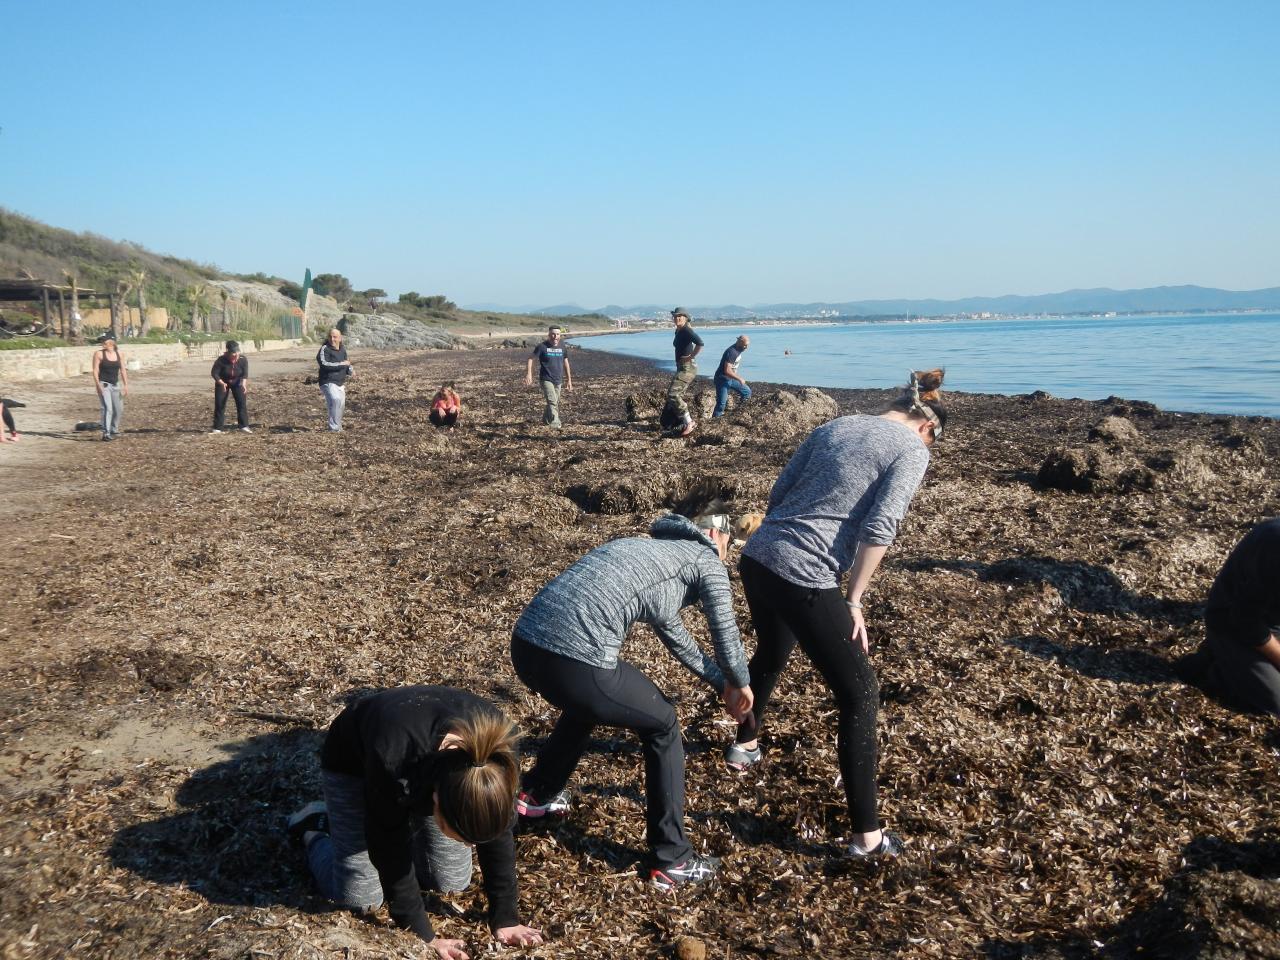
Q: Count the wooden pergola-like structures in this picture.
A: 1